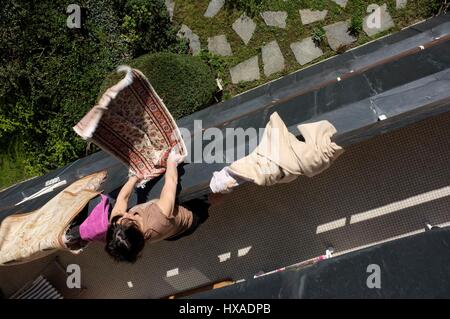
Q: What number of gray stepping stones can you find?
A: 14